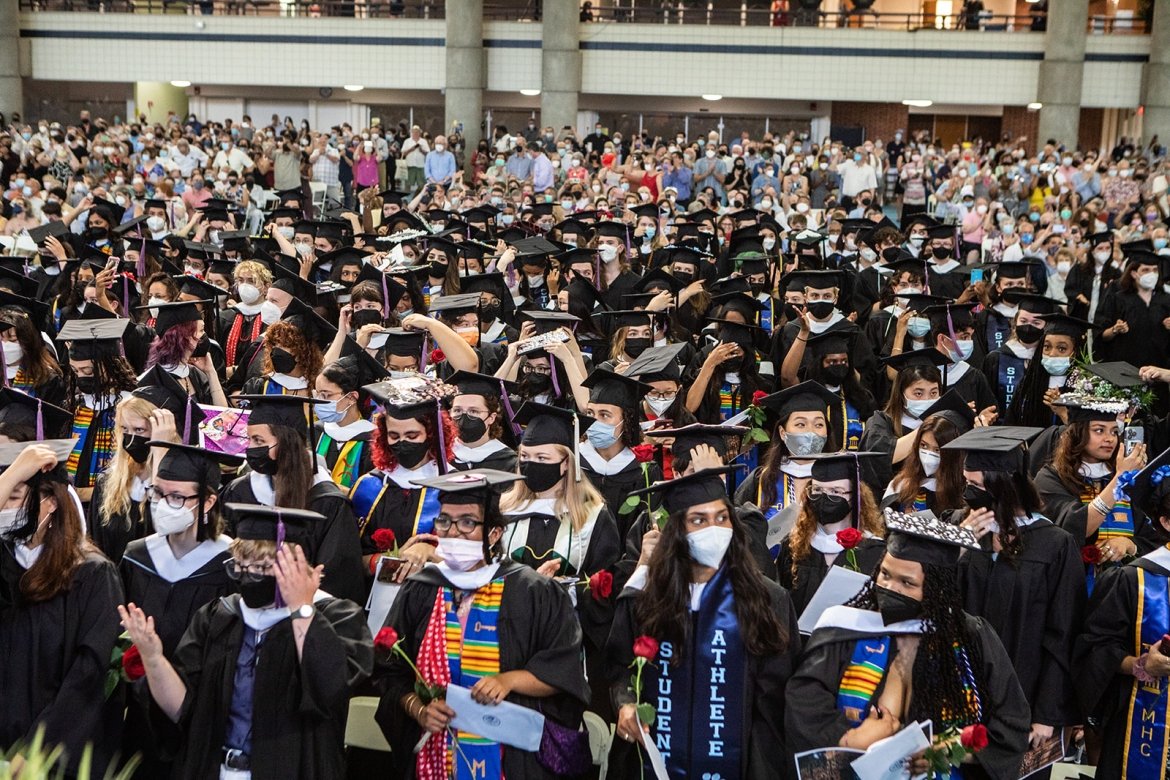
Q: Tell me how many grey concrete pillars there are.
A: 5